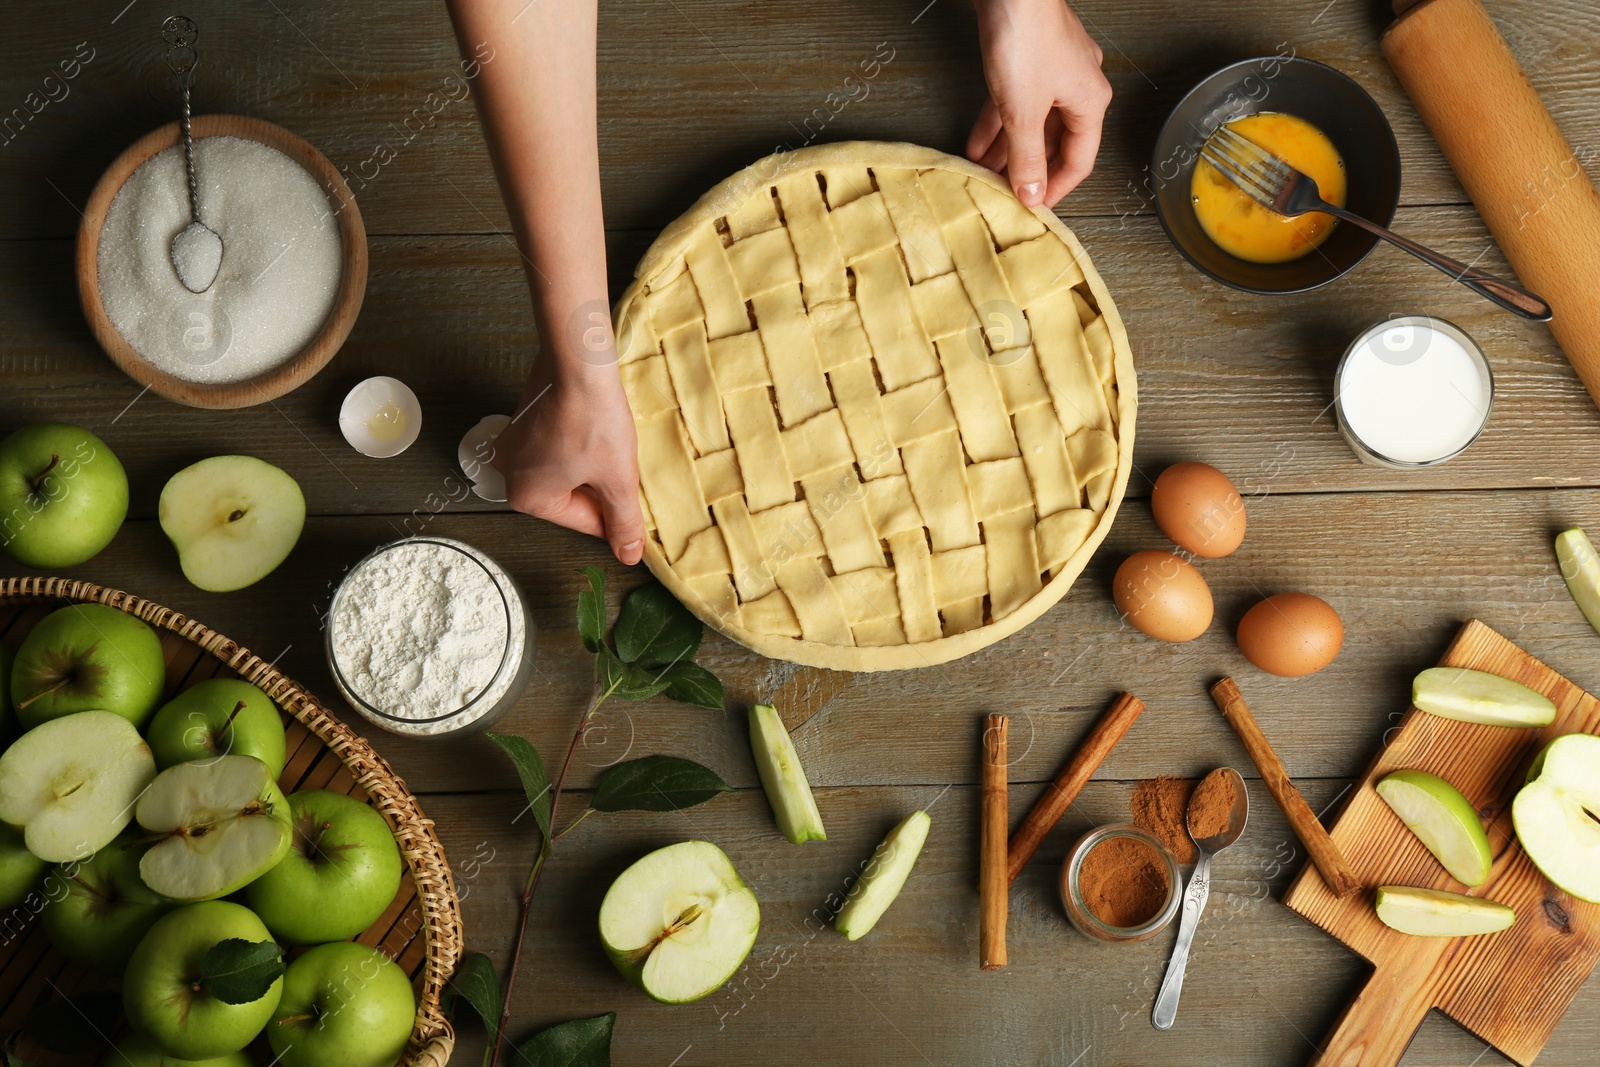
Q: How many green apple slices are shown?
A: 6